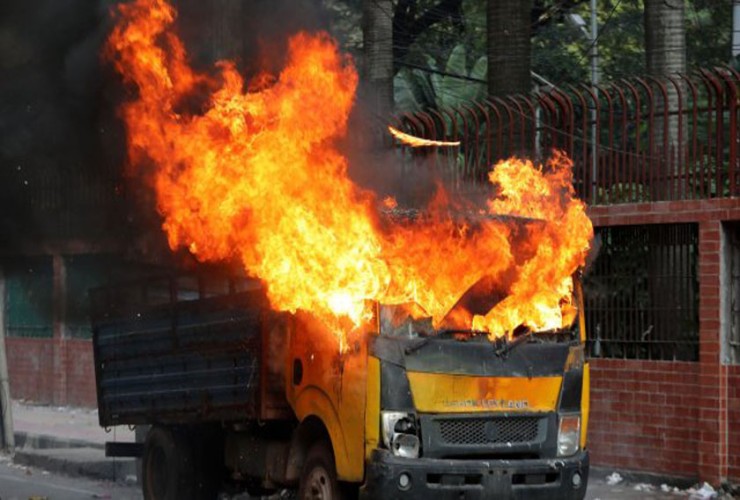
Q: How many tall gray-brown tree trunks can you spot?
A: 3